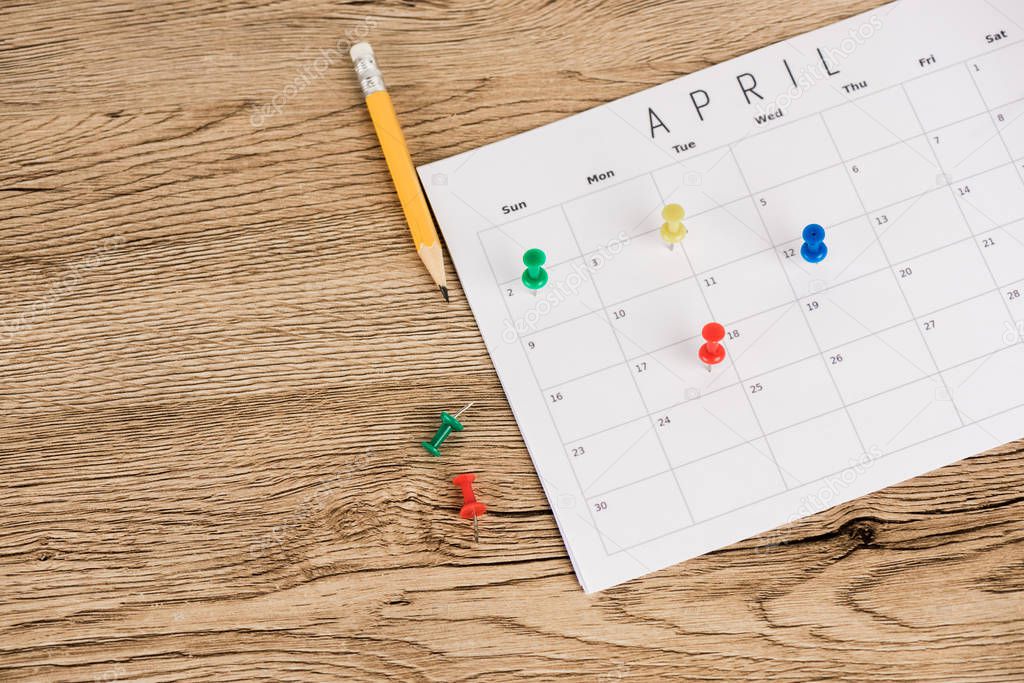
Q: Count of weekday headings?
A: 7